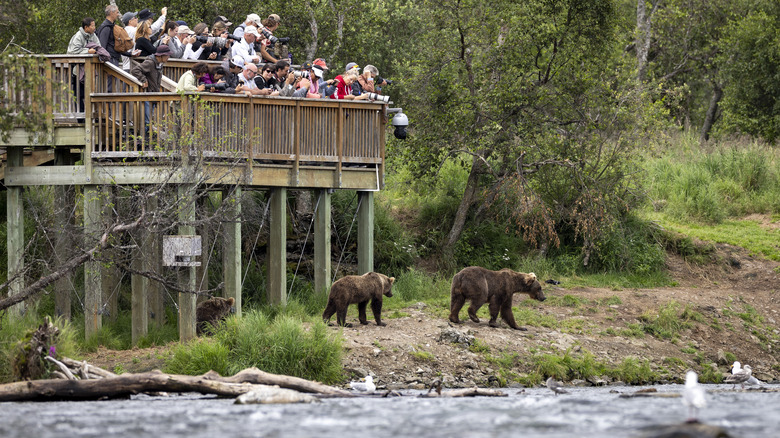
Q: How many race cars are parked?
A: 0